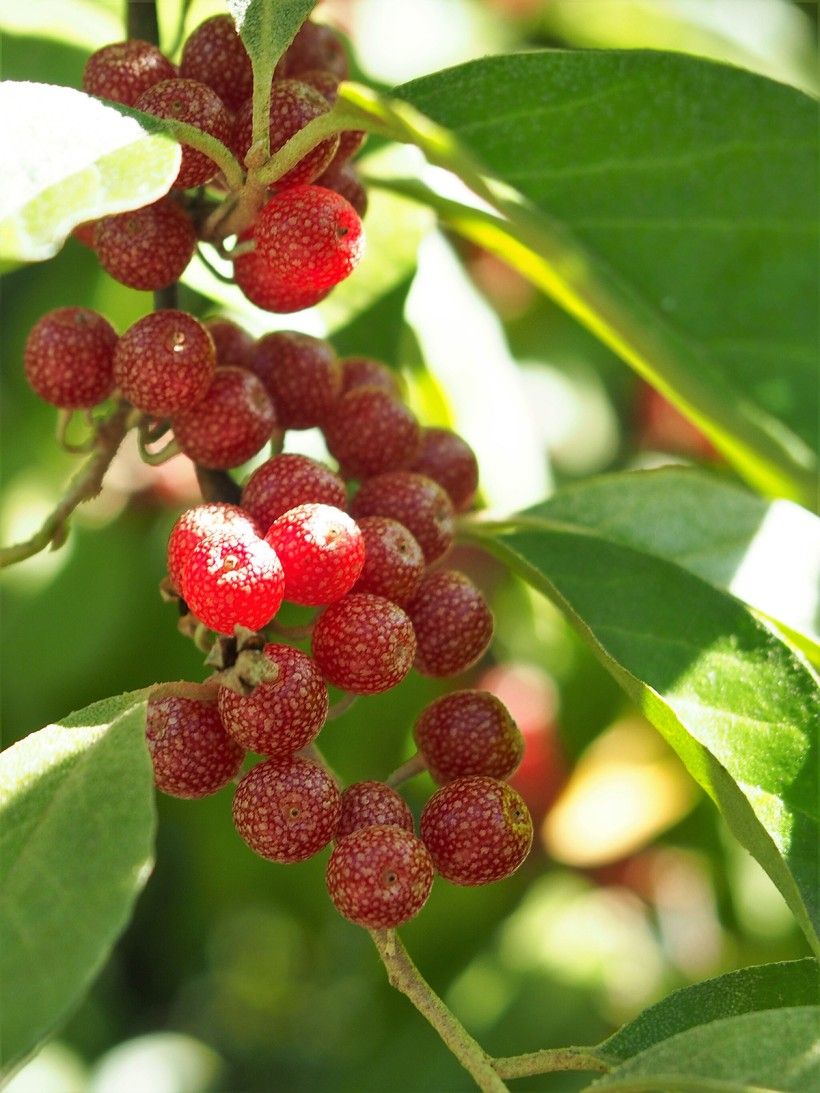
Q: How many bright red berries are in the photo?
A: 5